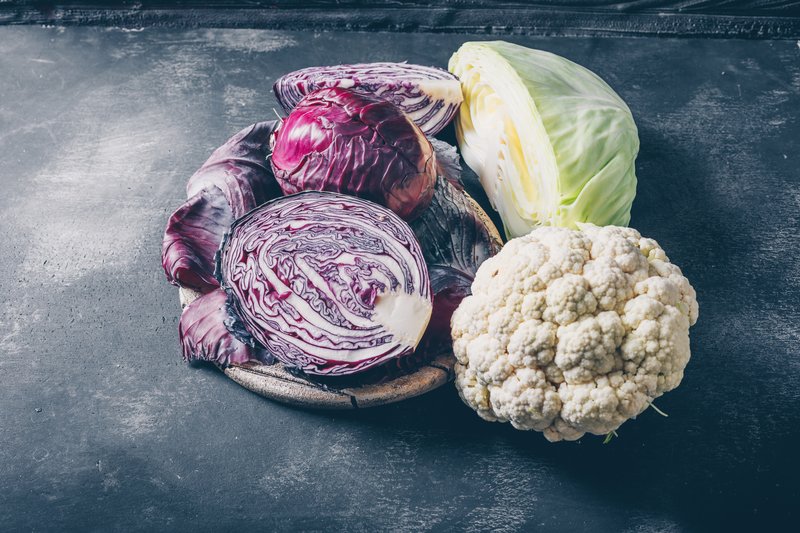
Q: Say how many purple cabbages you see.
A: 3